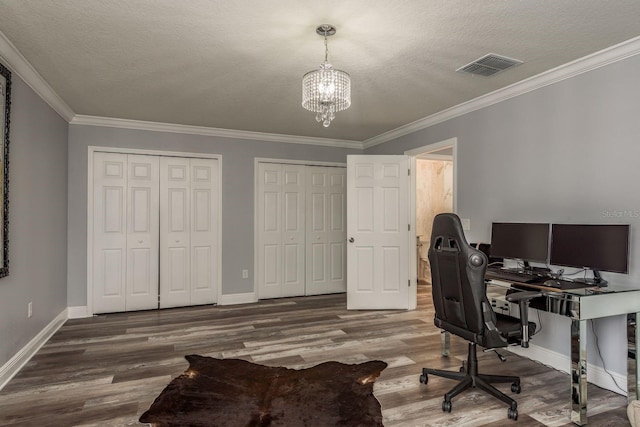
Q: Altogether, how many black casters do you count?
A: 5